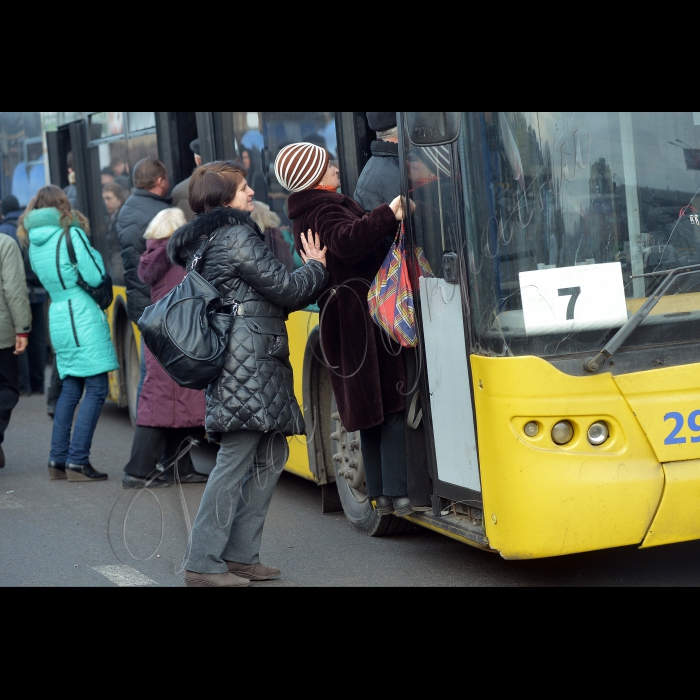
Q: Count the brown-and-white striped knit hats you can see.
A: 1